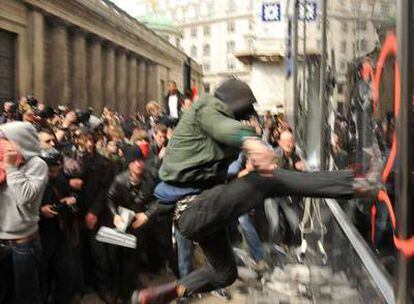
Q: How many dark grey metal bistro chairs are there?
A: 0